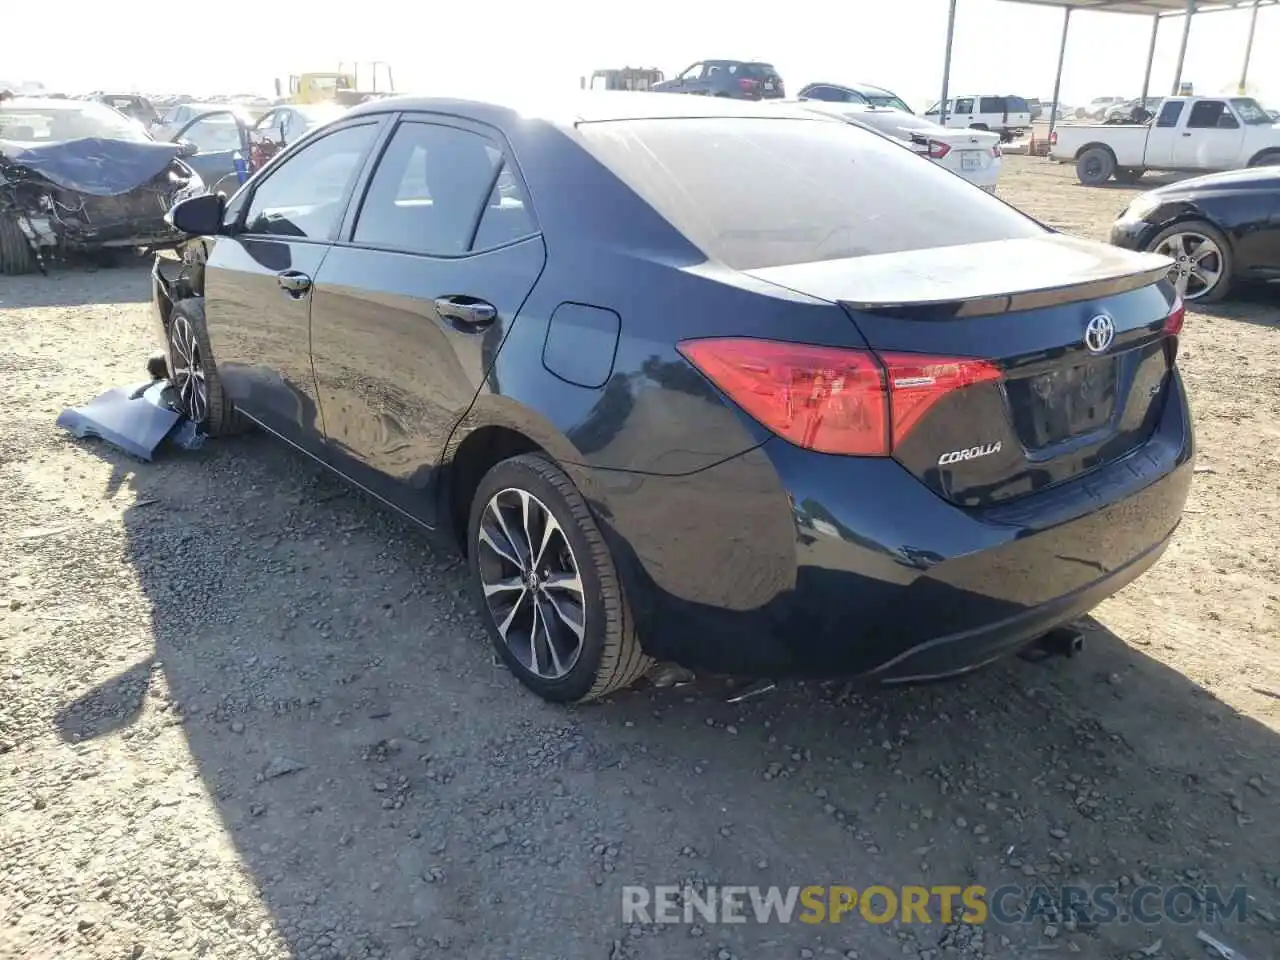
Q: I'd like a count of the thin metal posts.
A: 5